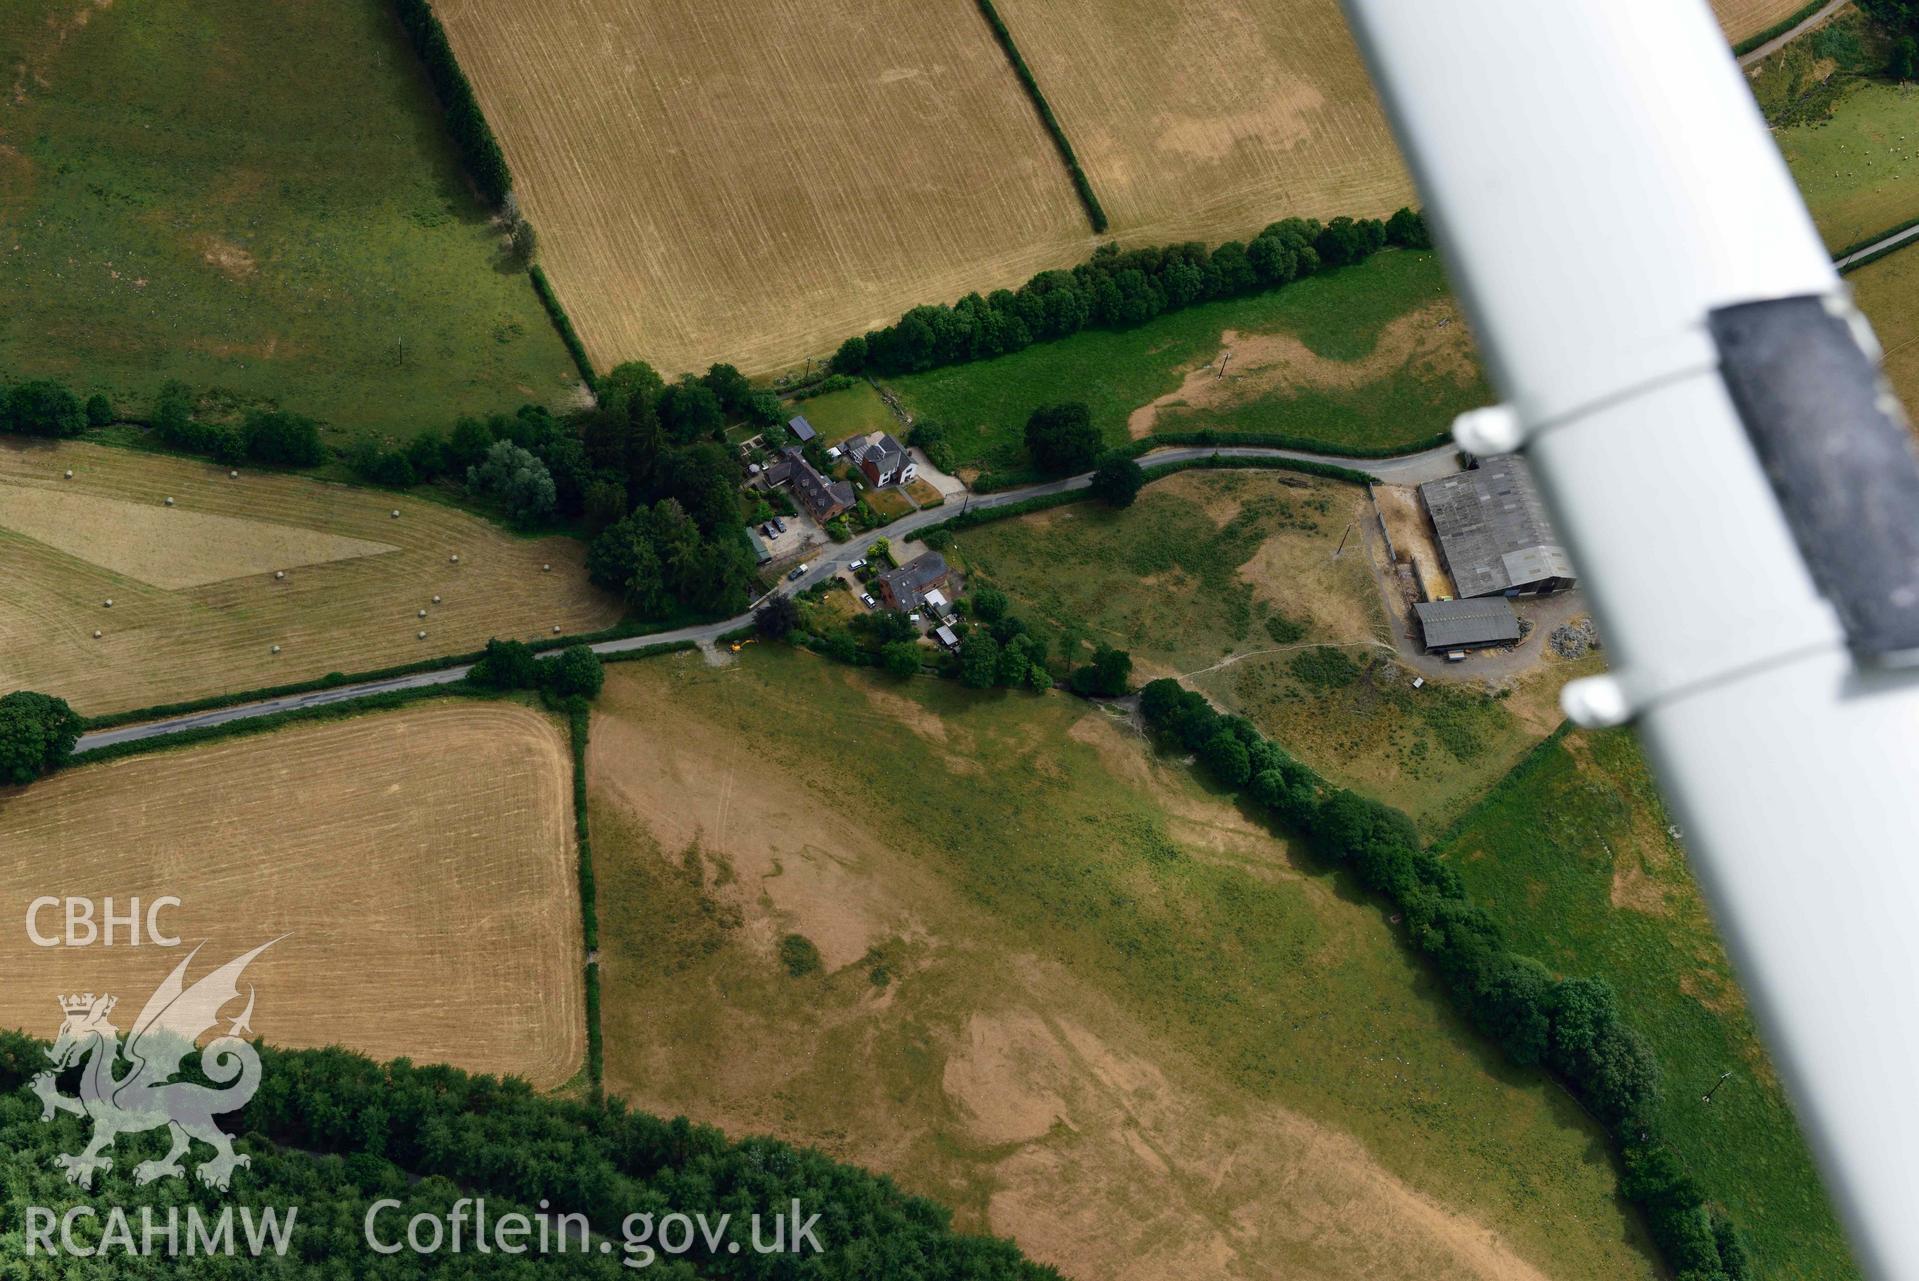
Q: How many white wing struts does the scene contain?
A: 1